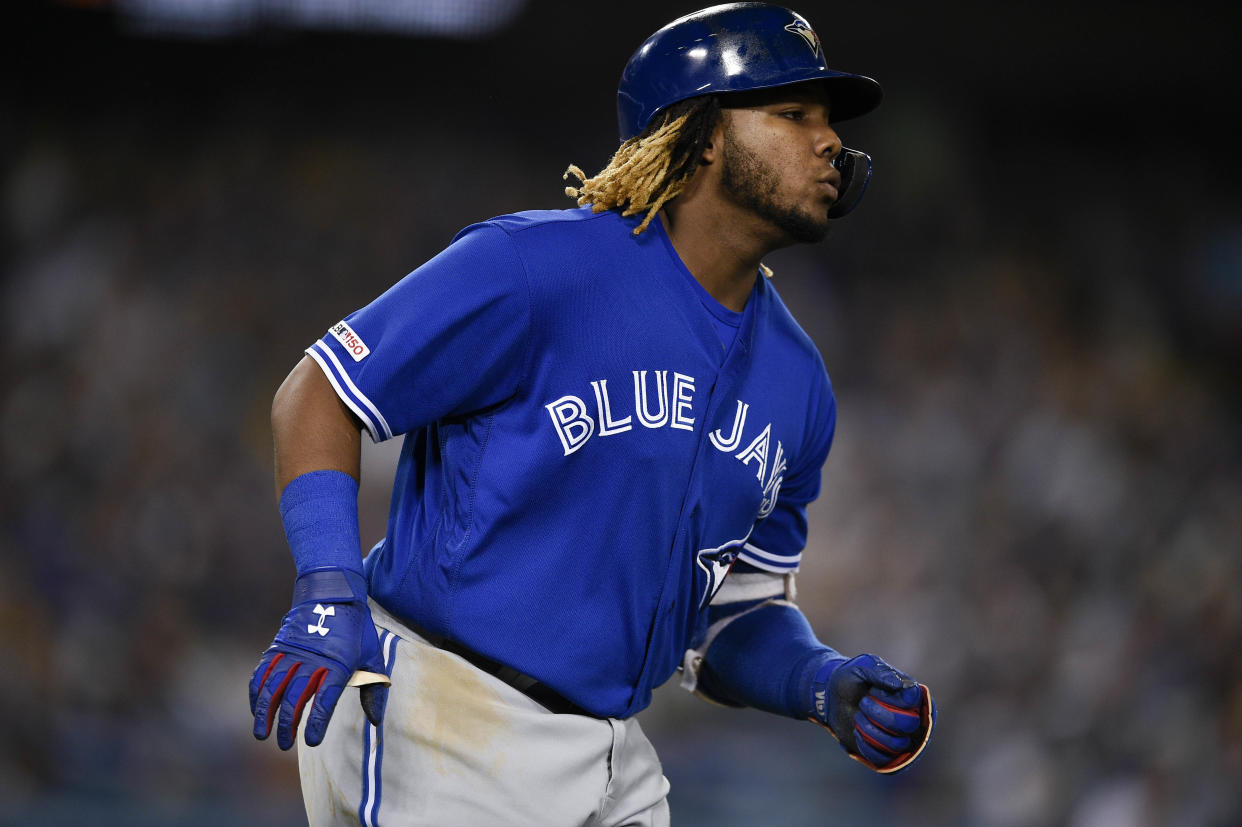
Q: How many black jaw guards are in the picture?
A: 1